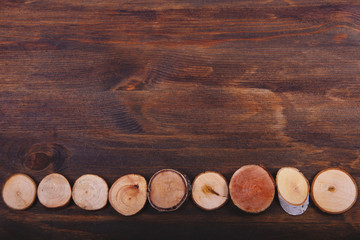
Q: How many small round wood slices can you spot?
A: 9